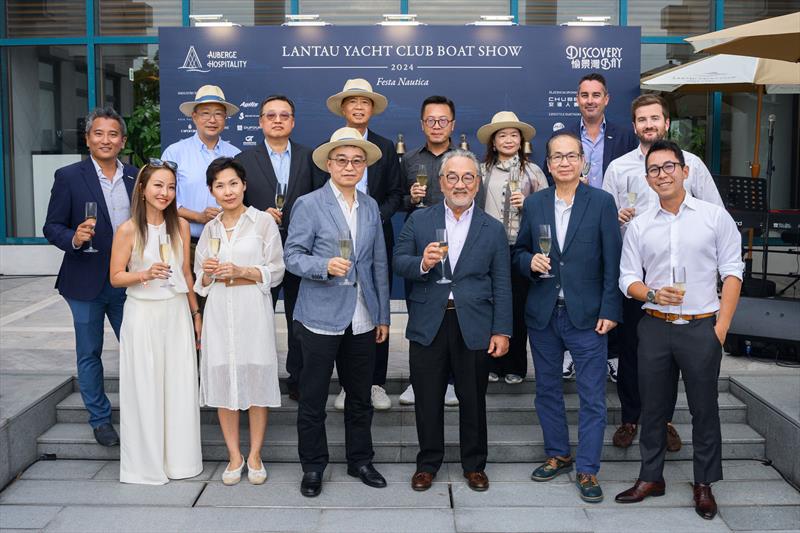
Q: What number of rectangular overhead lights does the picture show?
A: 5